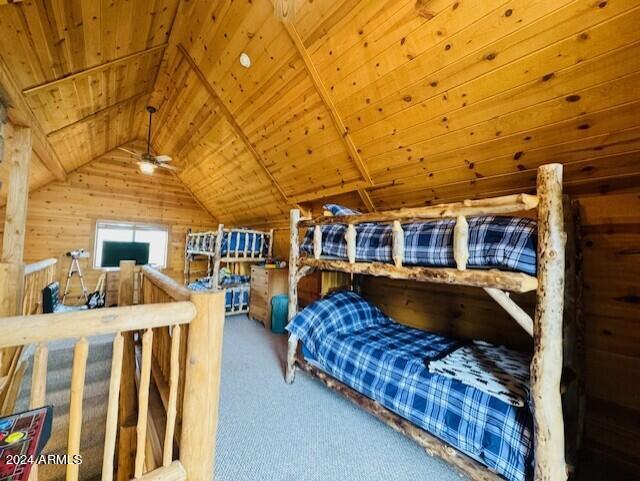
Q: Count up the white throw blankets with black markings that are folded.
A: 1